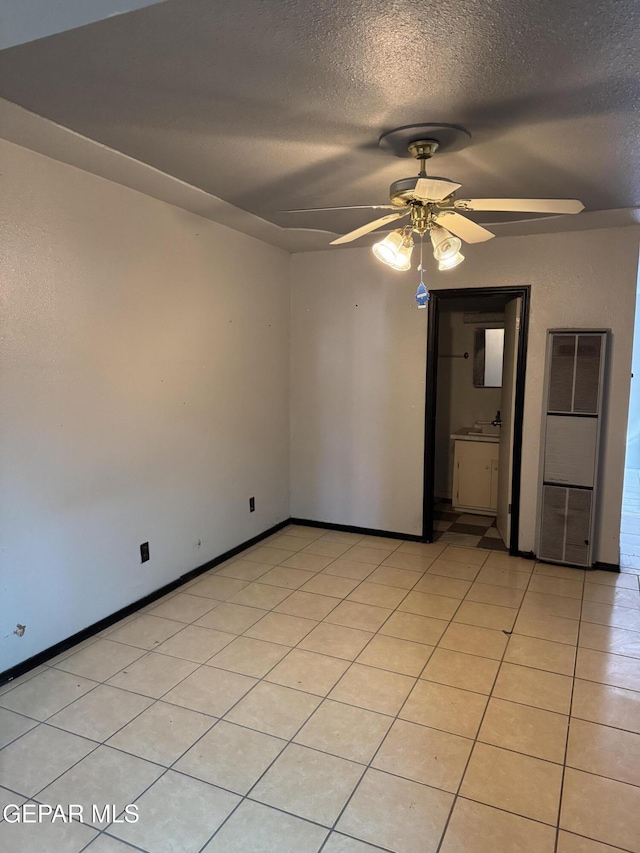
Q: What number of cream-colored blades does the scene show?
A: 5